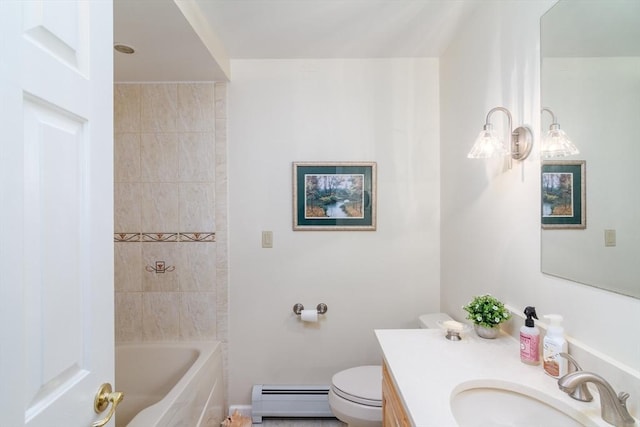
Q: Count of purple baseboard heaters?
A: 0